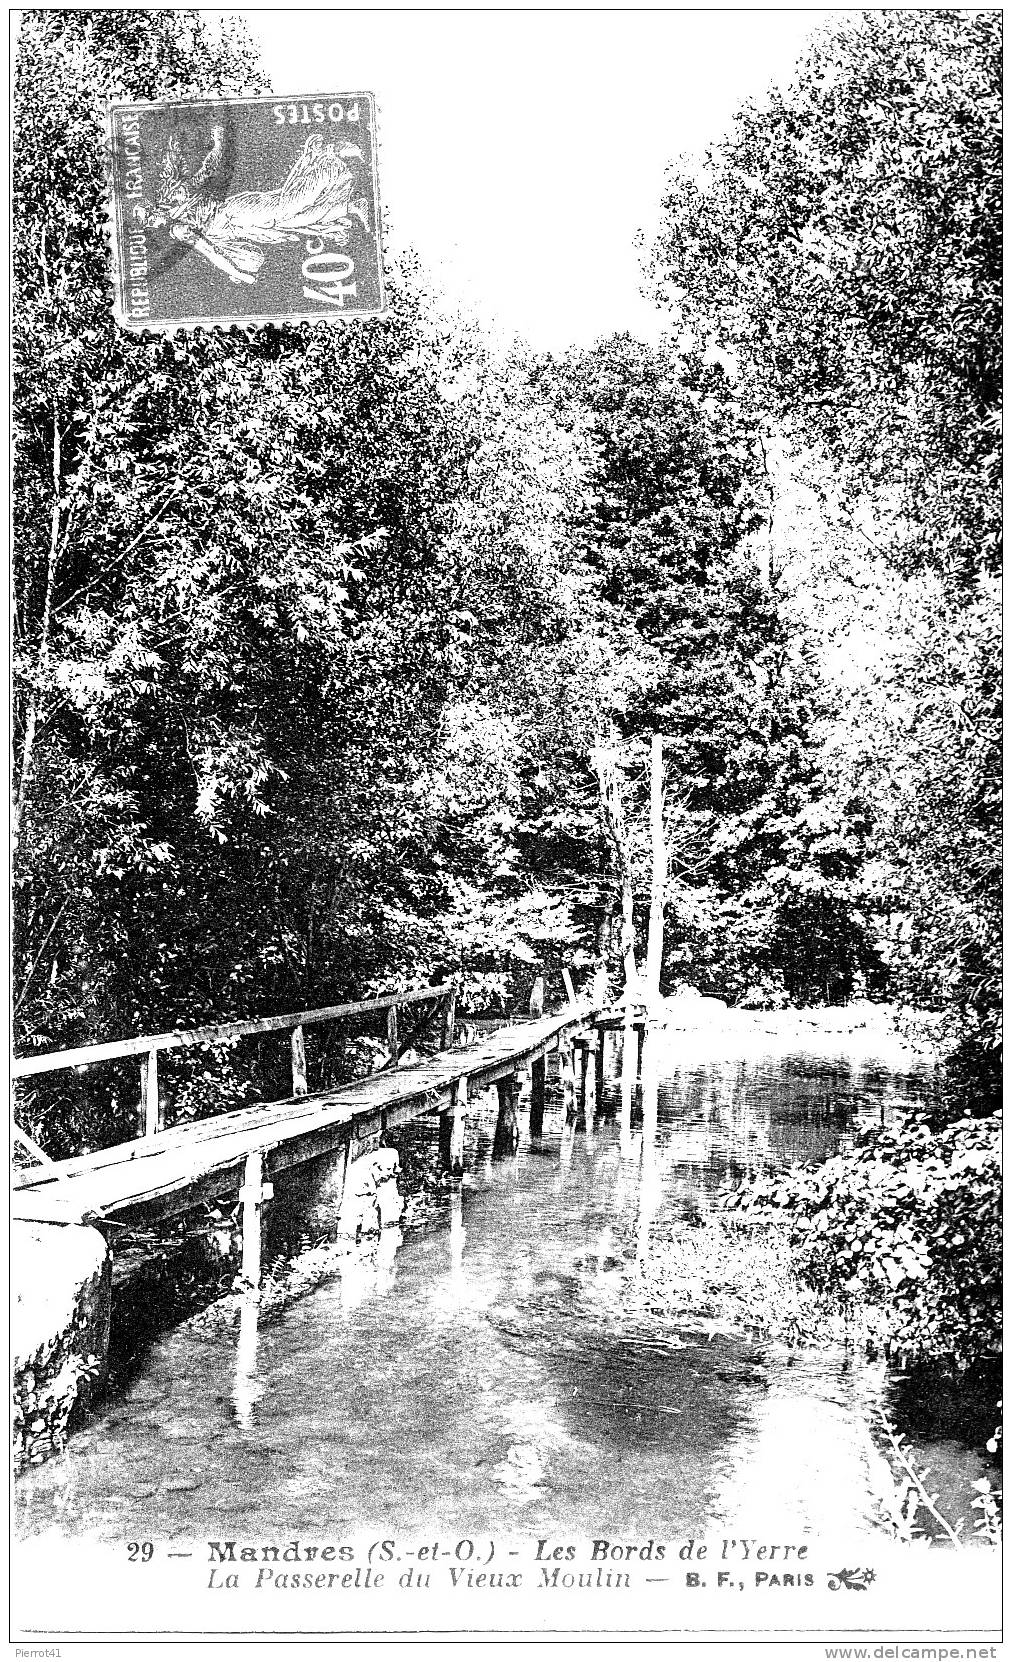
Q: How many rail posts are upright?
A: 4